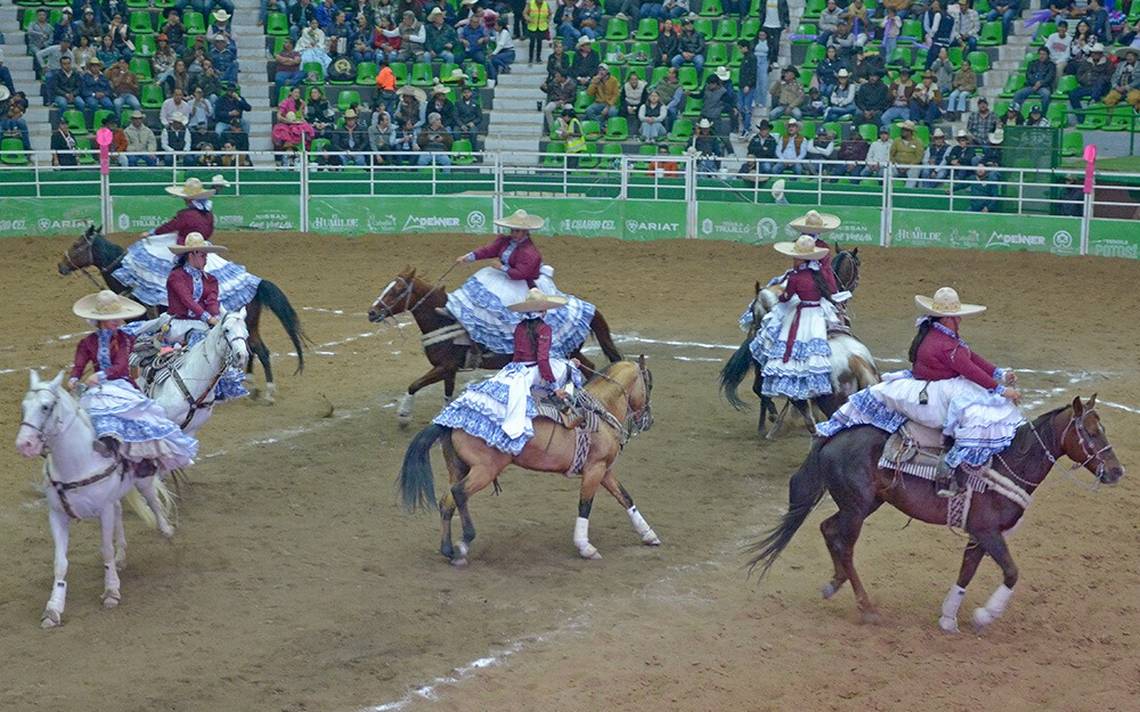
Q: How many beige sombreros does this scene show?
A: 8